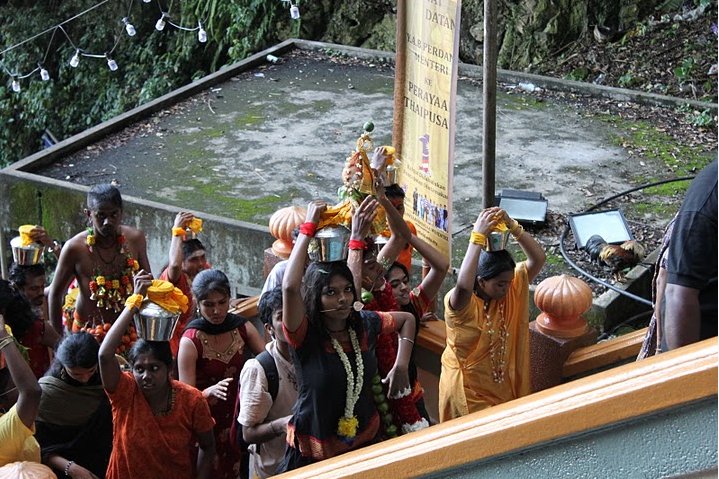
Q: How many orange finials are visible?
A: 3